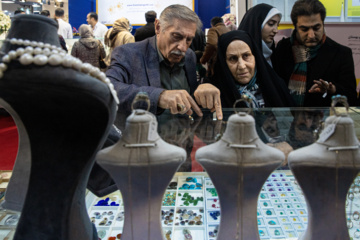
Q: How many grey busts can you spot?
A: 3